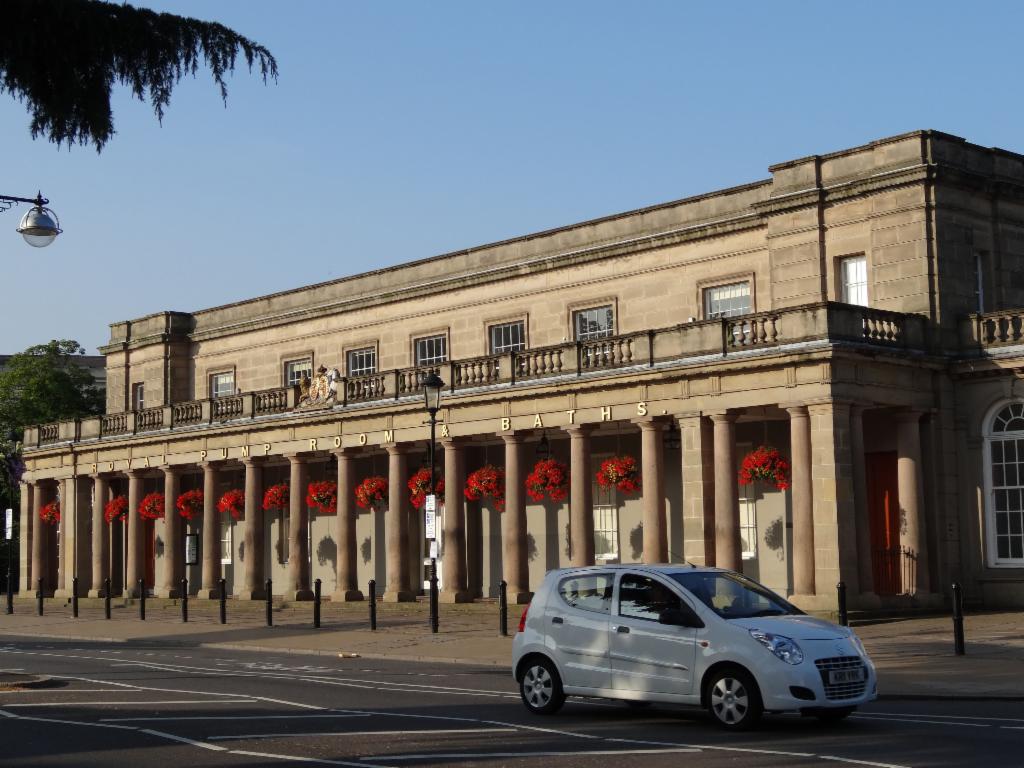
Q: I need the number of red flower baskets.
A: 13